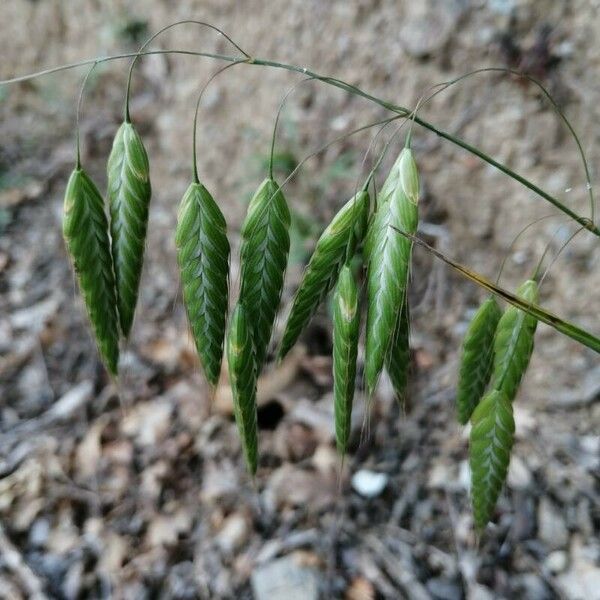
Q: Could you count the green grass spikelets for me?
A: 12